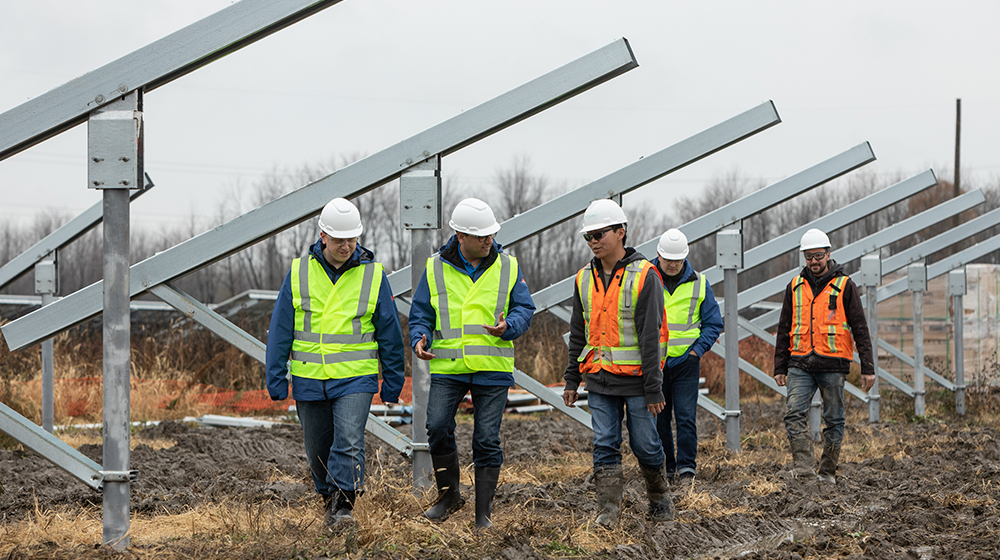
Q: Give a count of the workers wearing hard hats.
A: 5